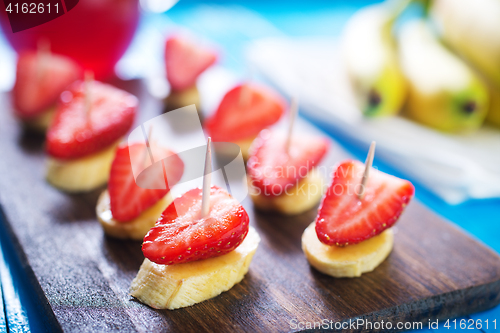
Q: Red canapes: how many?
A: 8